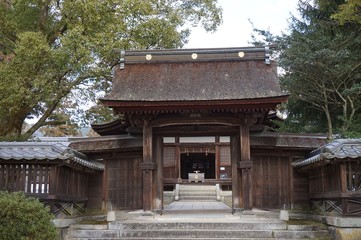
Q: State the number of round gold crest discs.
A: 3